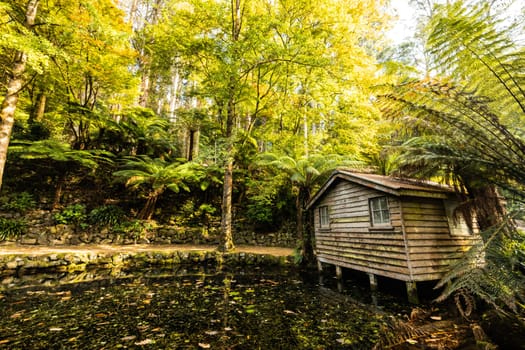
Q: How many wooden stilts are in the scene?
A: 4